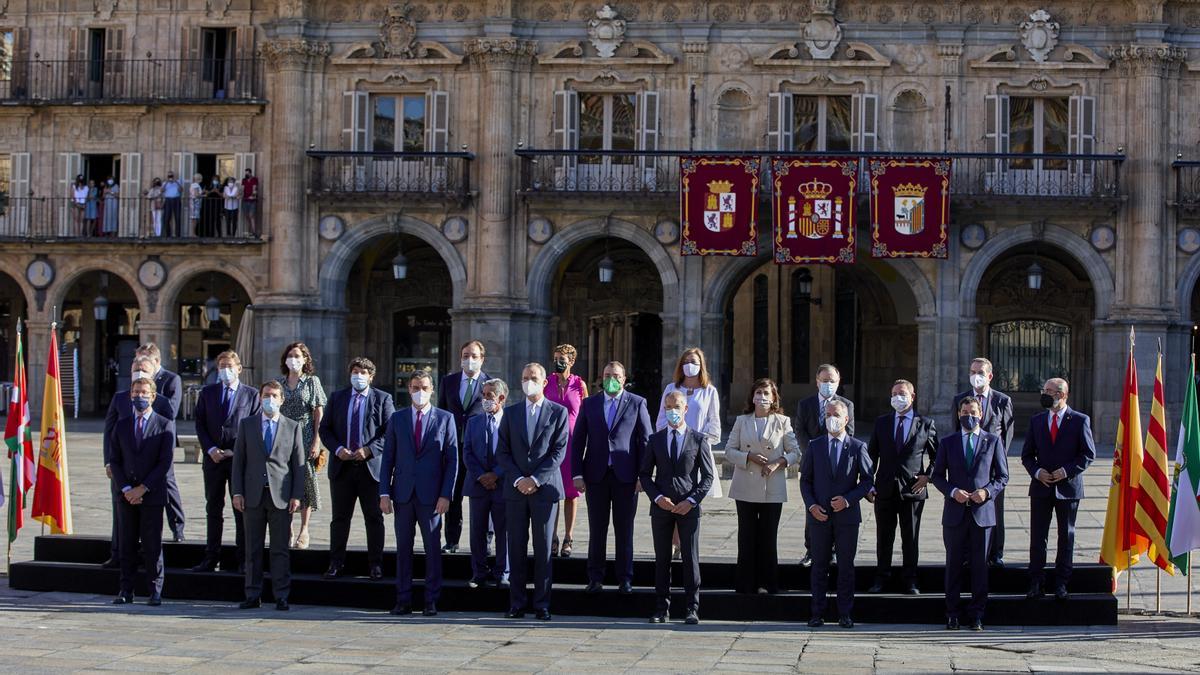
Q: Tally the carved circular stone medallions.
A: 9